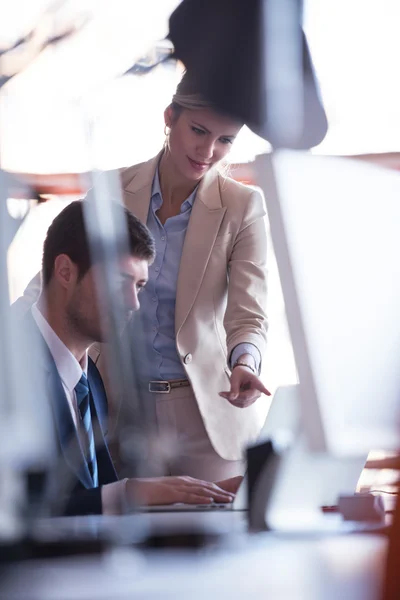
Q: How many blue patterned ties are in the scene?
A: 1